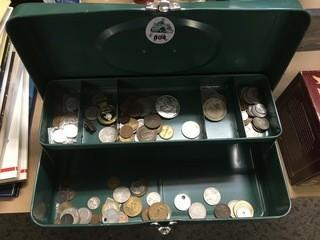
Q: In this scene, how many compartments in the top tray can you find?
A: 5